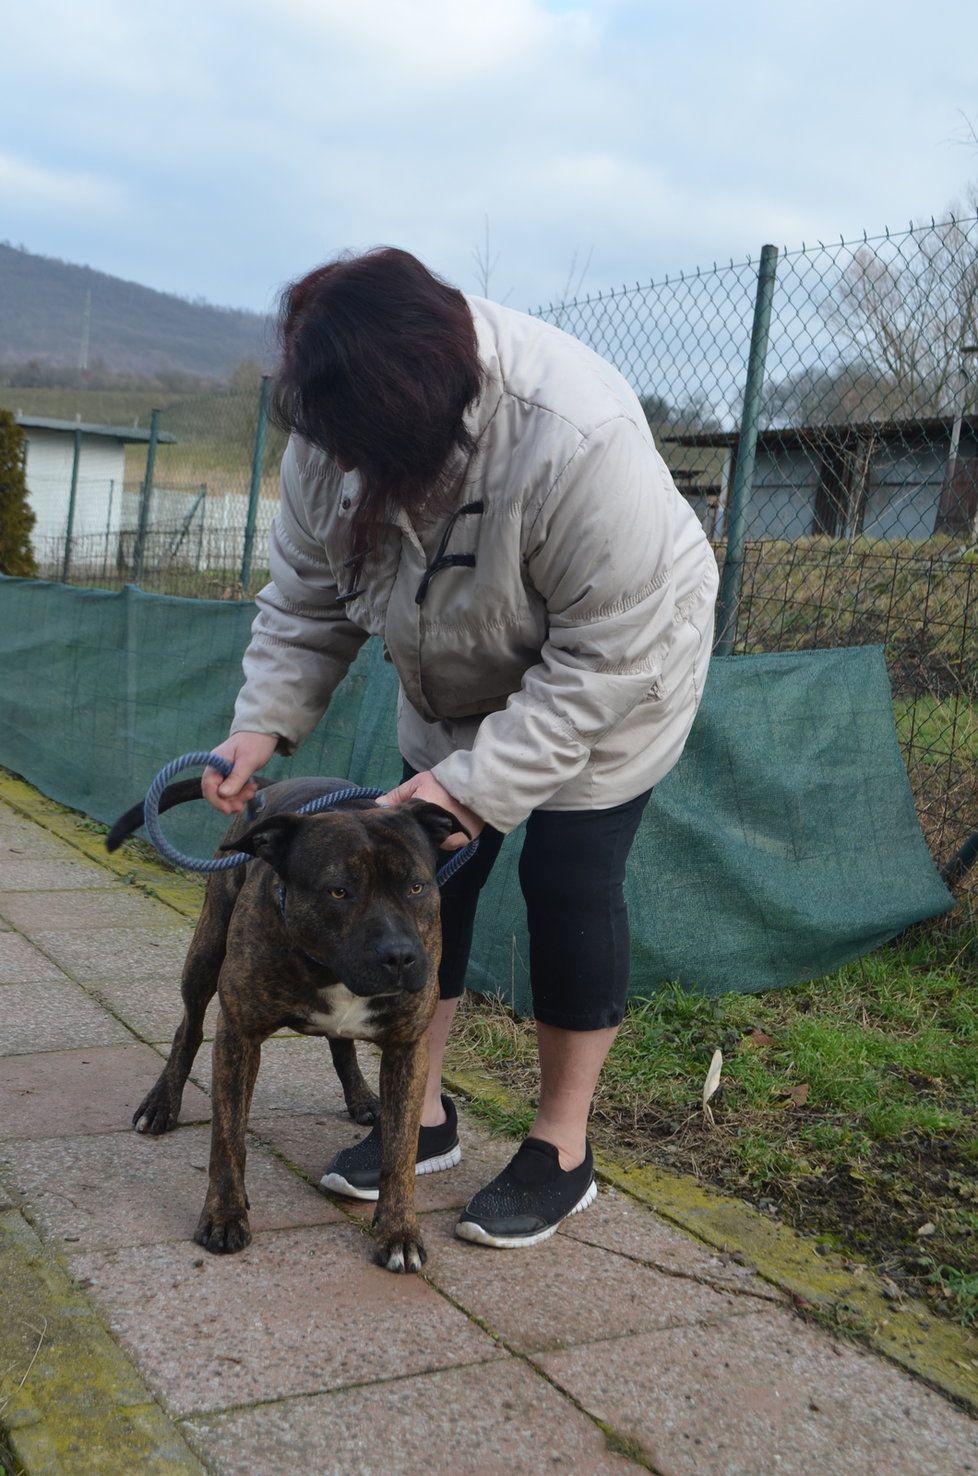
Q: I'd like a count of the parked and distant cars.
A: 0